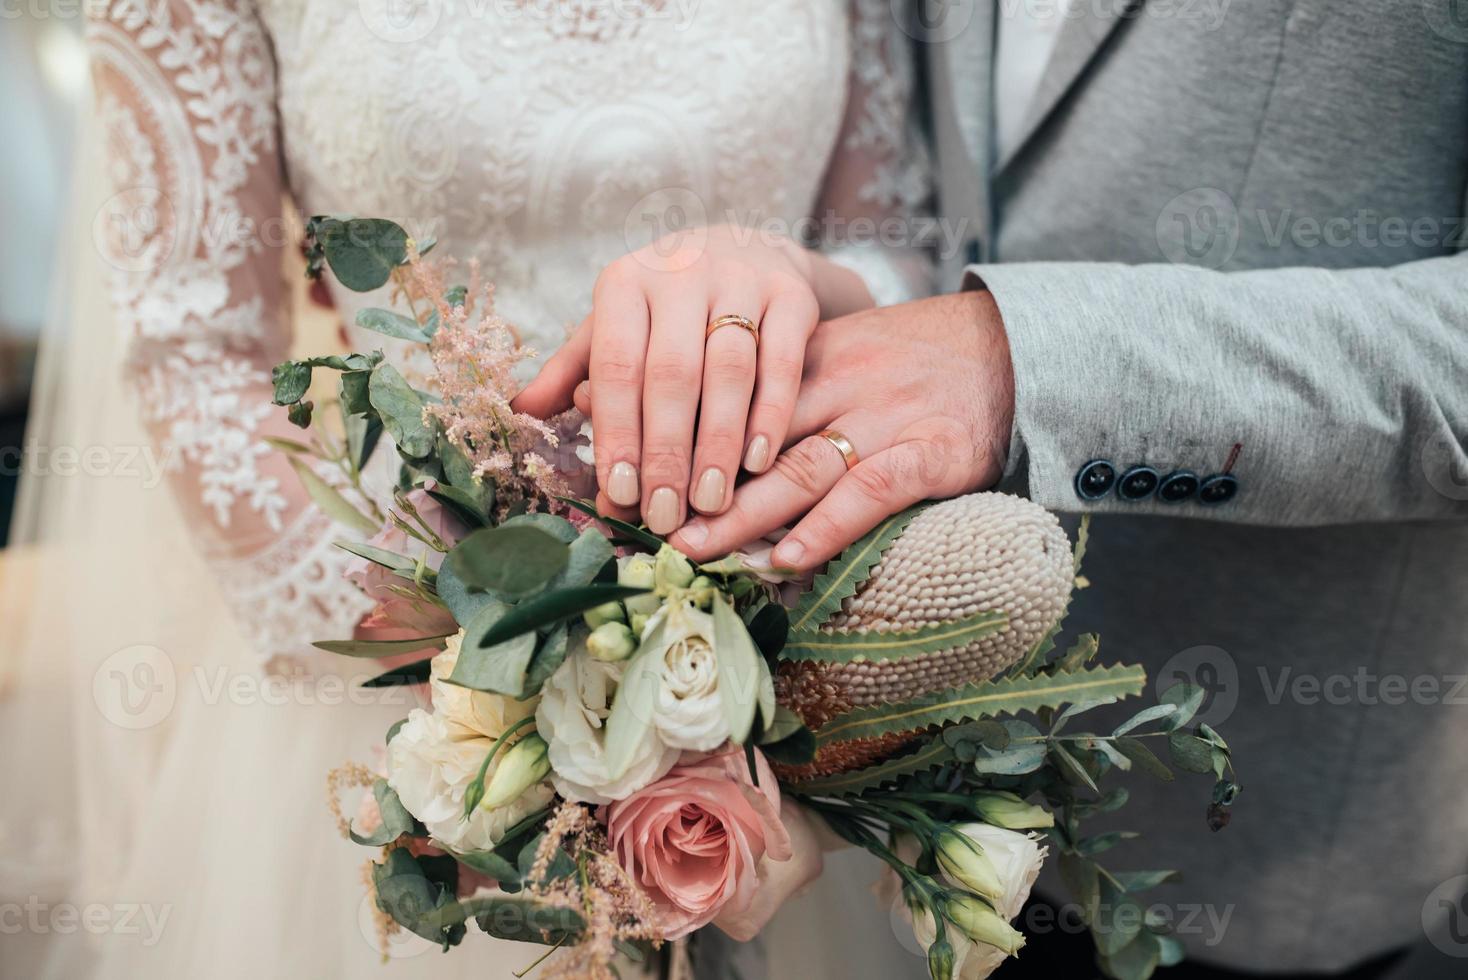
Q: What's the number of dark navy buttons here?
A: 4